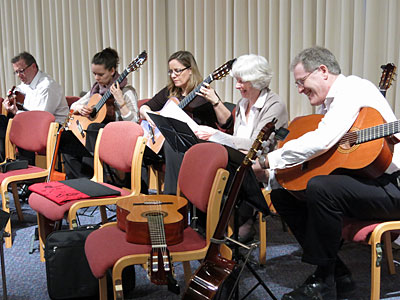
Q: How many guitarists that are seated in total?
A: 5